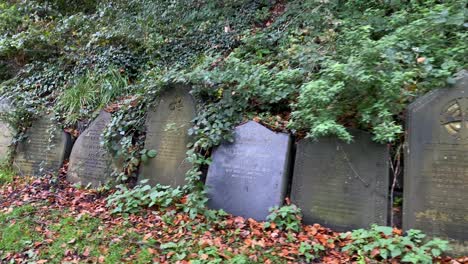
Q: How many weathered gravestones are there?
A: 7